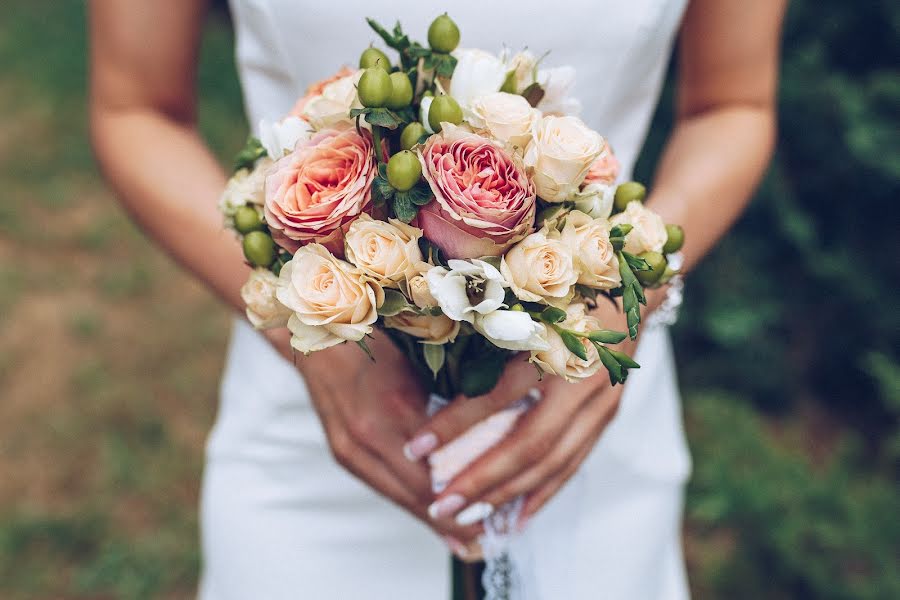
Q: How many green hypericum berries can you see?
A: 12